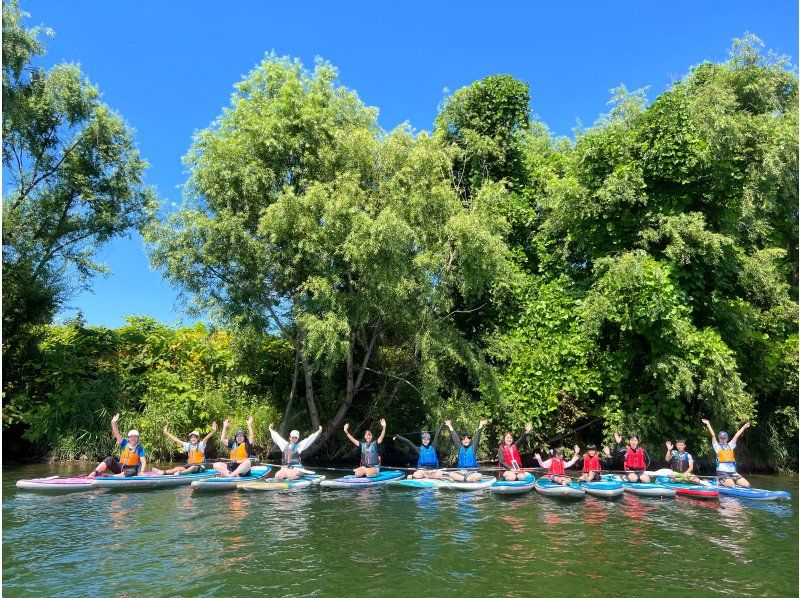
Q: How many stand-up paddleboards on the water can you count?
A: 13